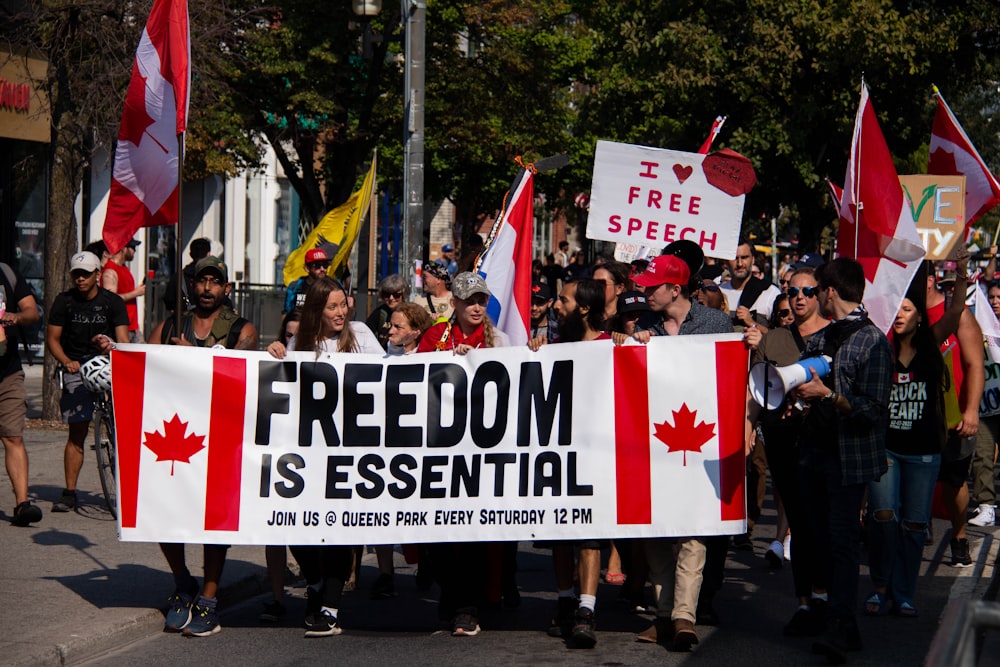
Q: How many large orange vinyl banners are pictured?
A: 0